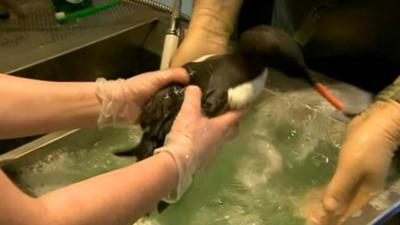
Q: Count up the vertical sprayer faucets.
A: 1